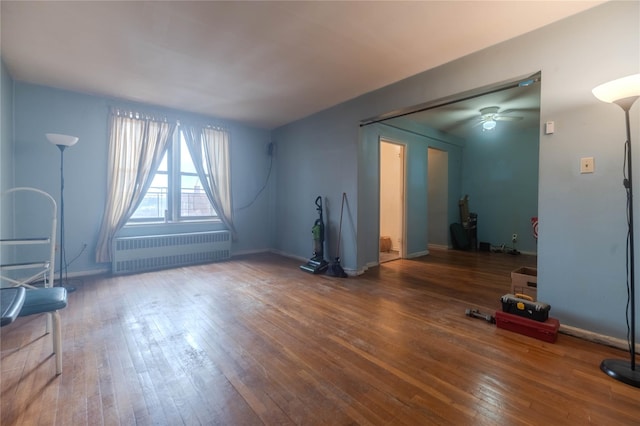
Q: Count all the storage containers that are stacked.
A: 2